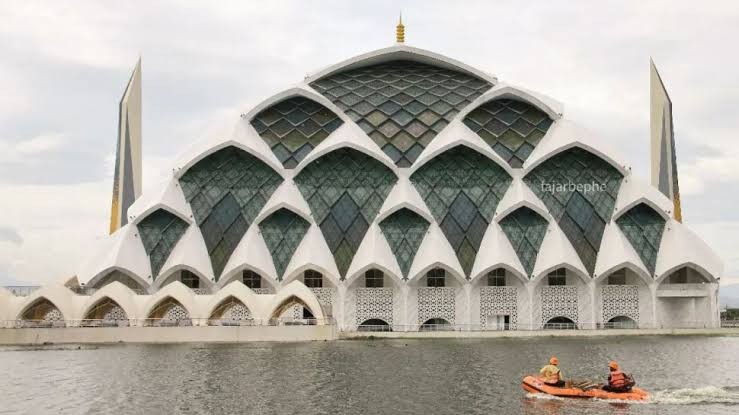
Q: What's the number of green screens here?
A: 12